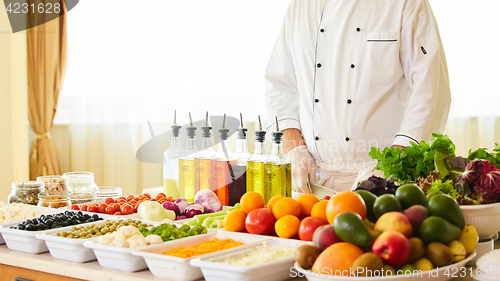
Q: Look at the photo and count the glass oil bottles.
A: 7